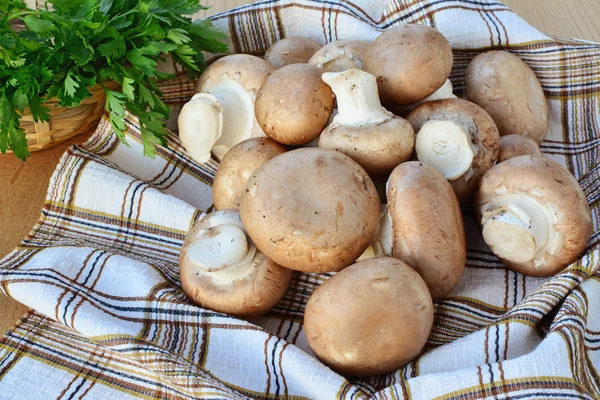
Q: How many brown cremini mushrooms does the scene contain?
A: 15